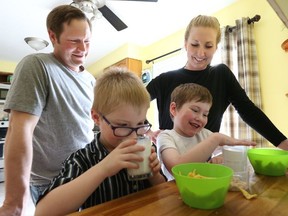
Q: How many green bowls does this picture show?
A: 2